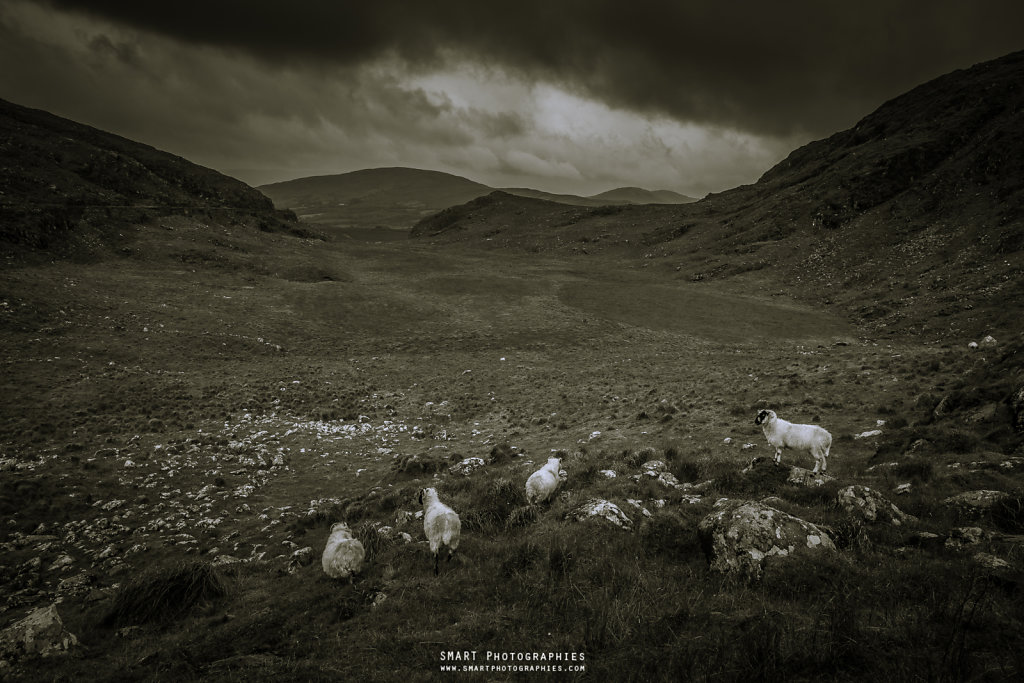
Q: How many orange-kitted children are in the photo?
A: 0